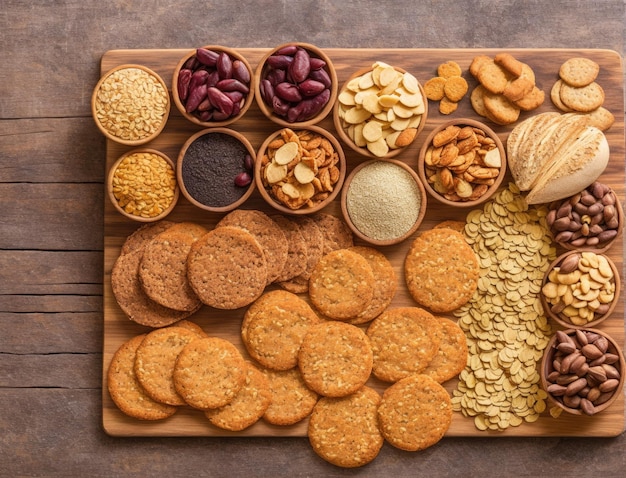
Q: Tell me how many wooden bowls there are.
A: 12